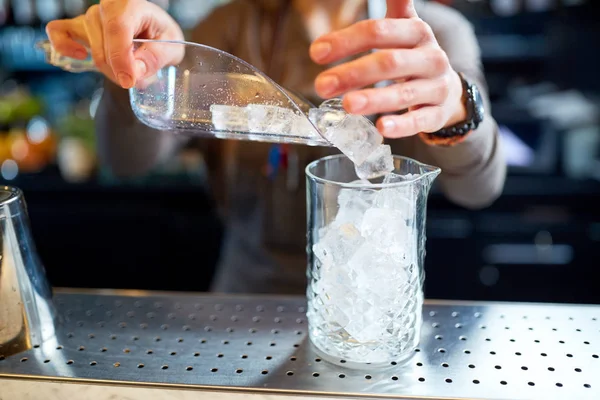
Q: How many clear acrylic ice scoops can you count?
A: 1